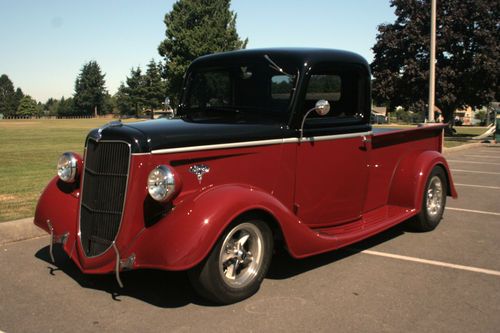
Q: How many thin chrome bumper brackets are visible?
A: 2